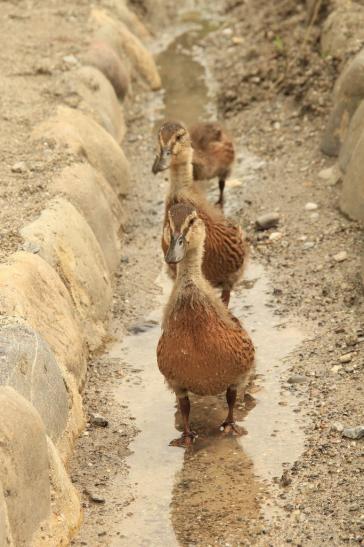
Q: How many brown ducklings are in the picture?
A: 3